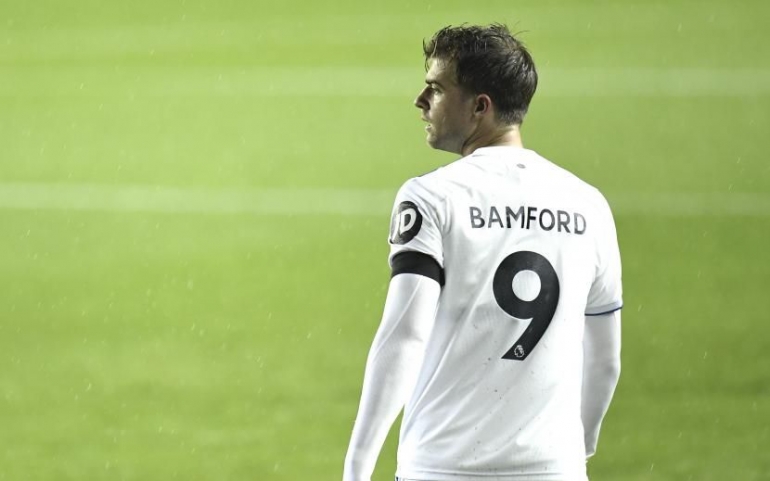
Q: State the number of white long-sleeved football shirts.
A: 1